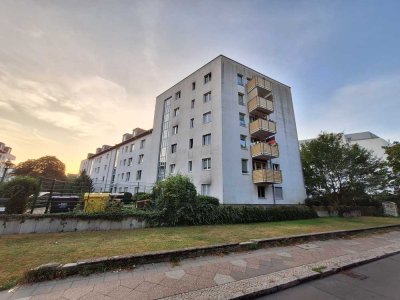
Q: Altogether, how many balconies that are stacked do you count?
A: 5